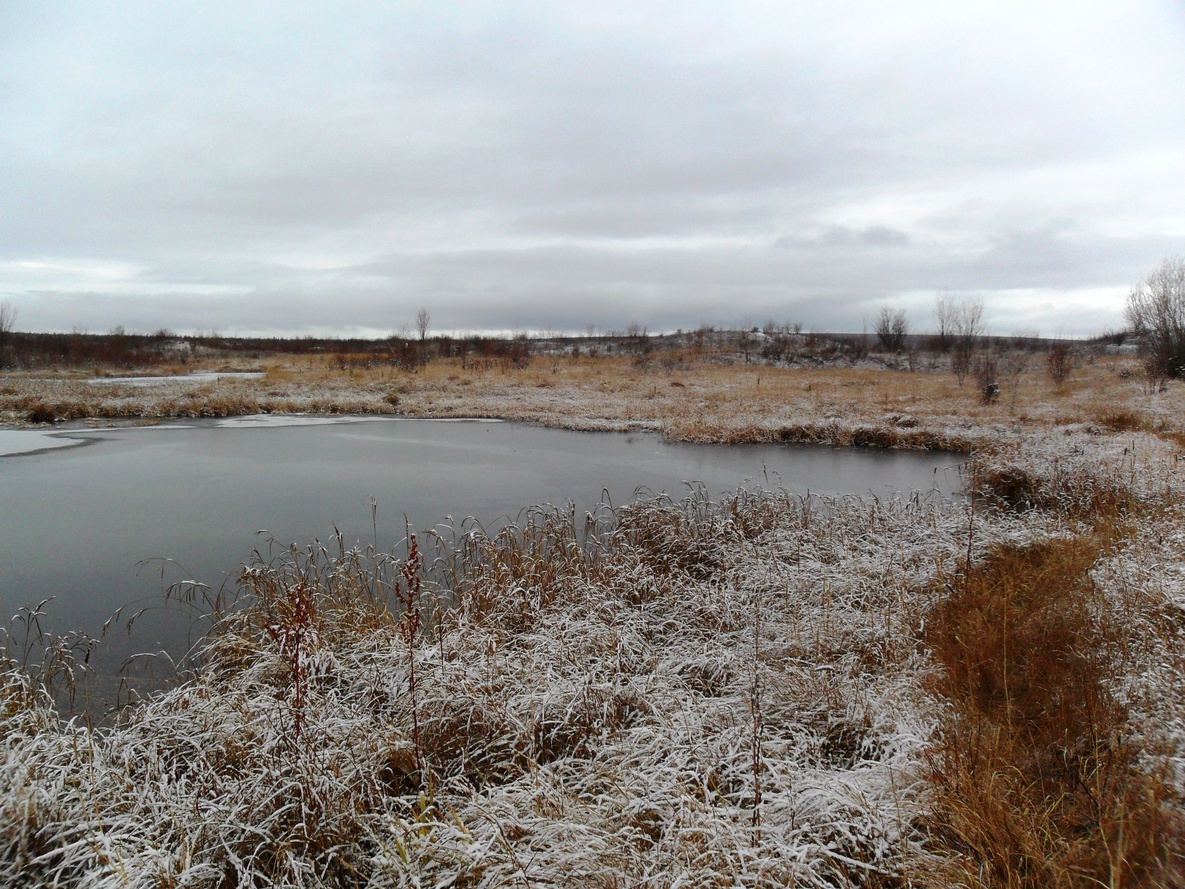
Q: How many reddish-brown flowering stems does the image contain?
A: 2